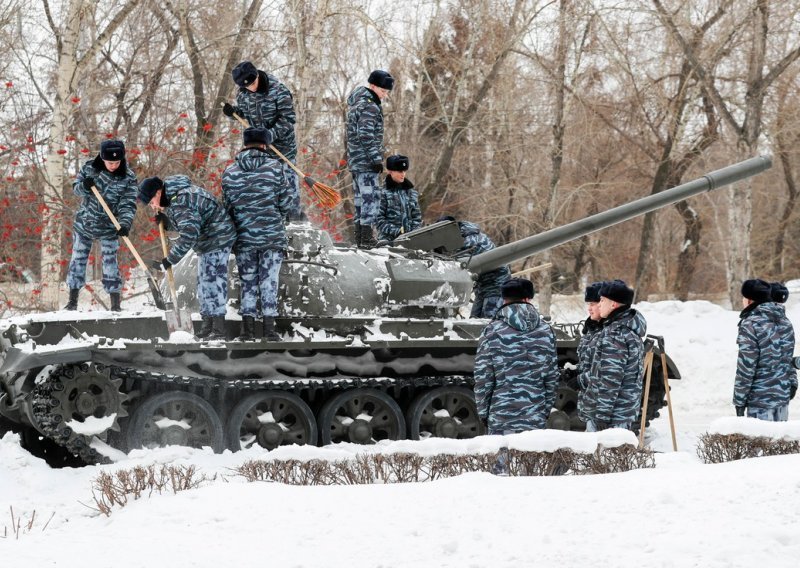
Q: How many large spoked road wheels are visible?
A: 5